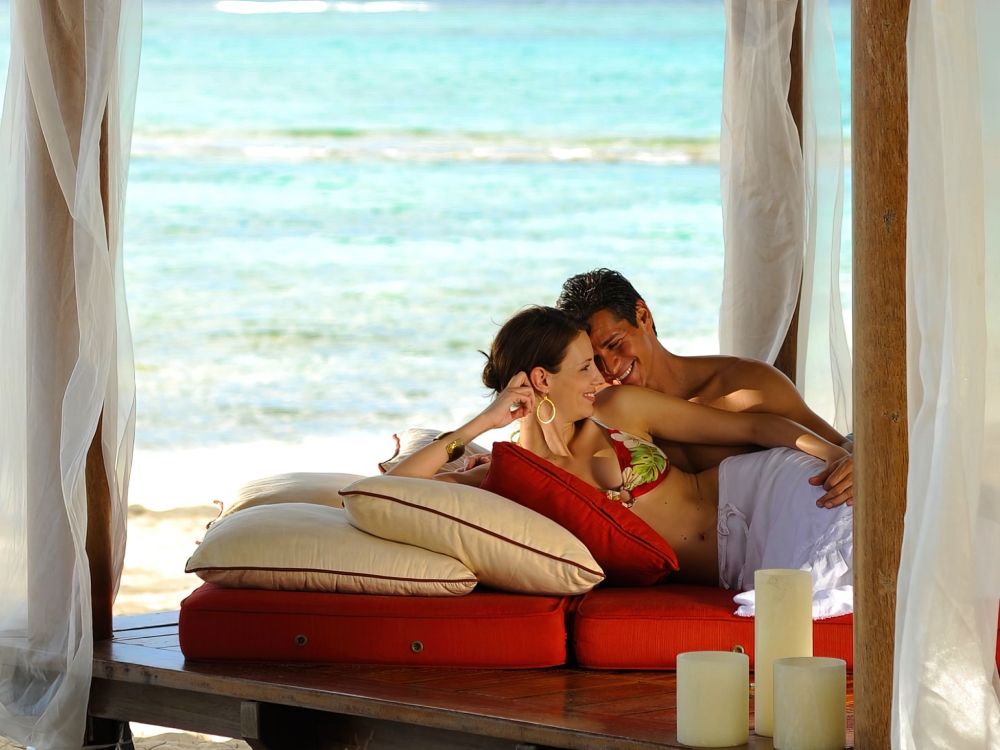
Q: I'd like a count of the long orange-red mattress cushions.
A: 2